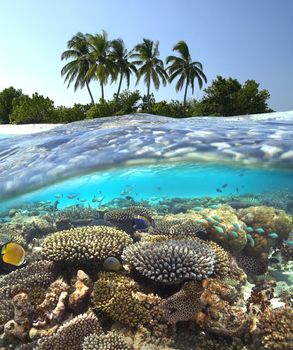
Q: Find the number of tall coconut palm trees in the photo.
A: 5